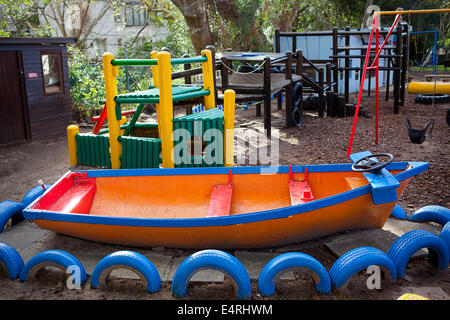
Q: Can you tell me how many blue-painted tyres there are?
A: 12